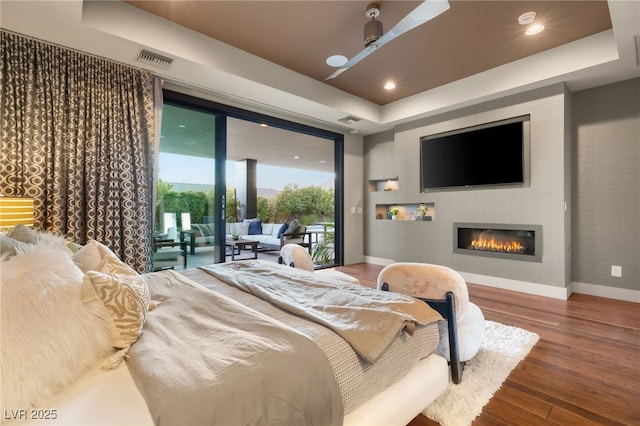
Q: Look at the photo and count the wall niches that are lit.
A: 2